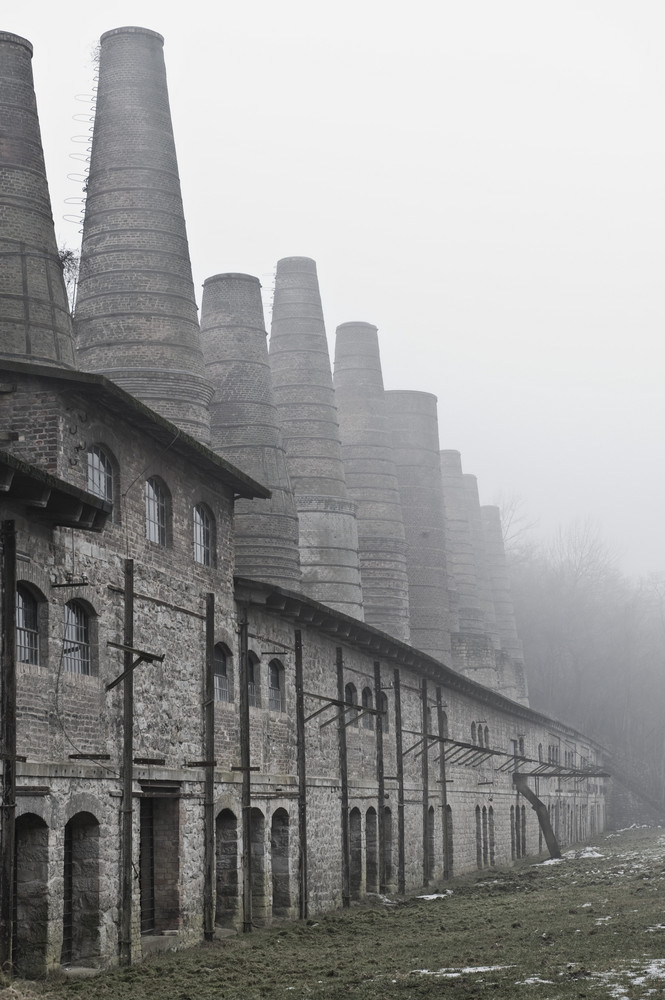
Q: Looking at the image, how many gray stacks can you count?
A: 9